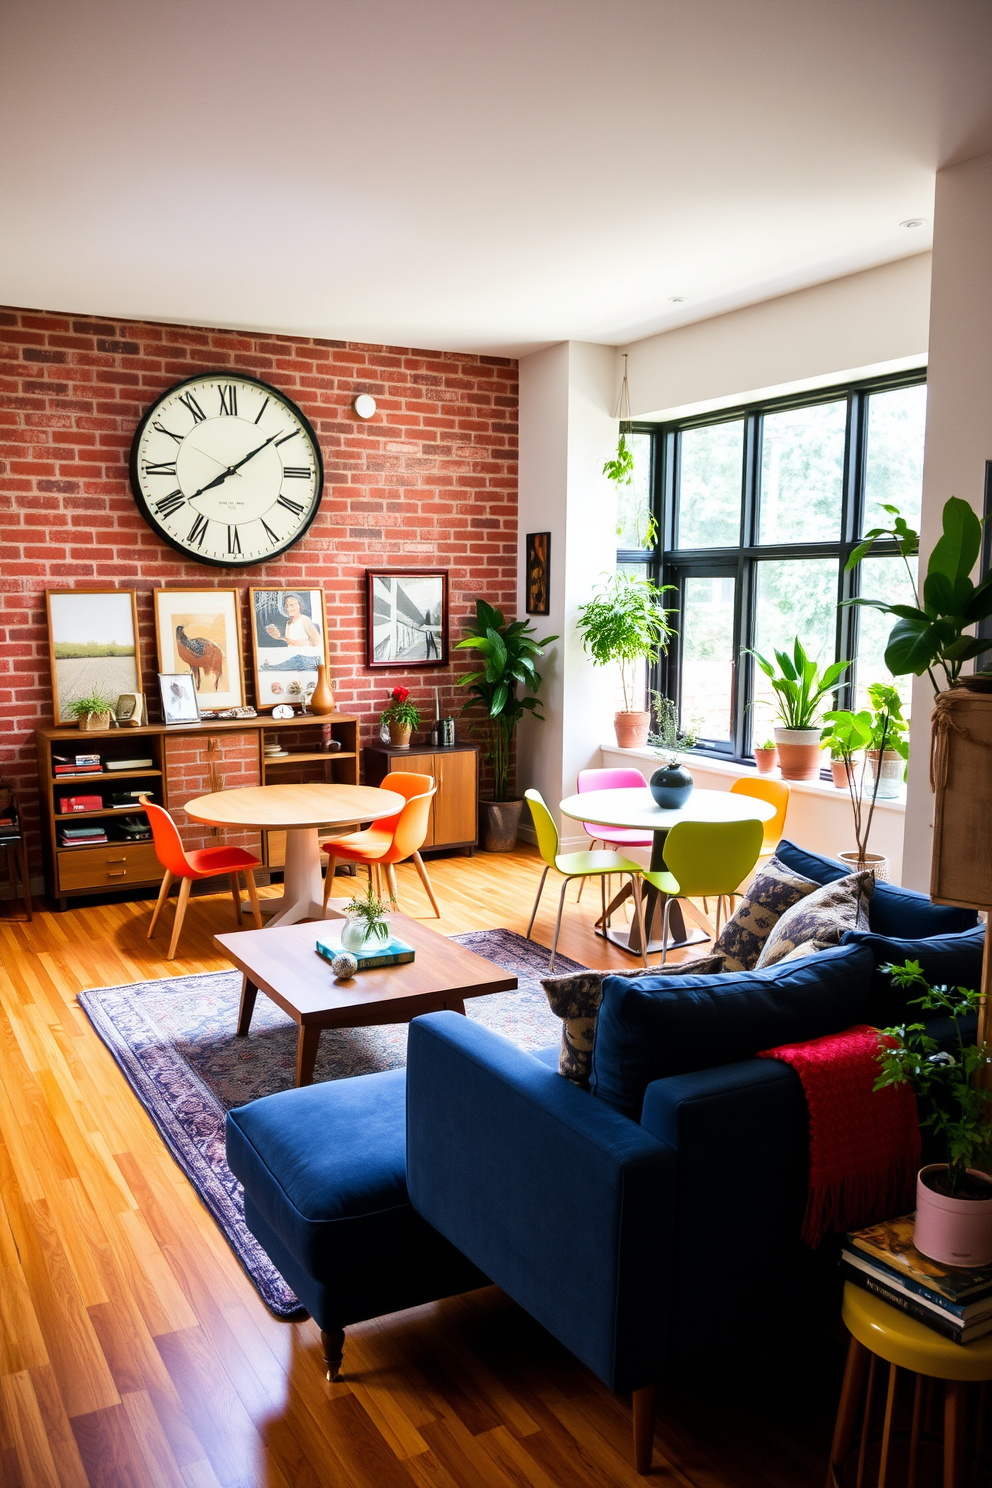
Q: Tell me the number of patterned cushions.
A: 3